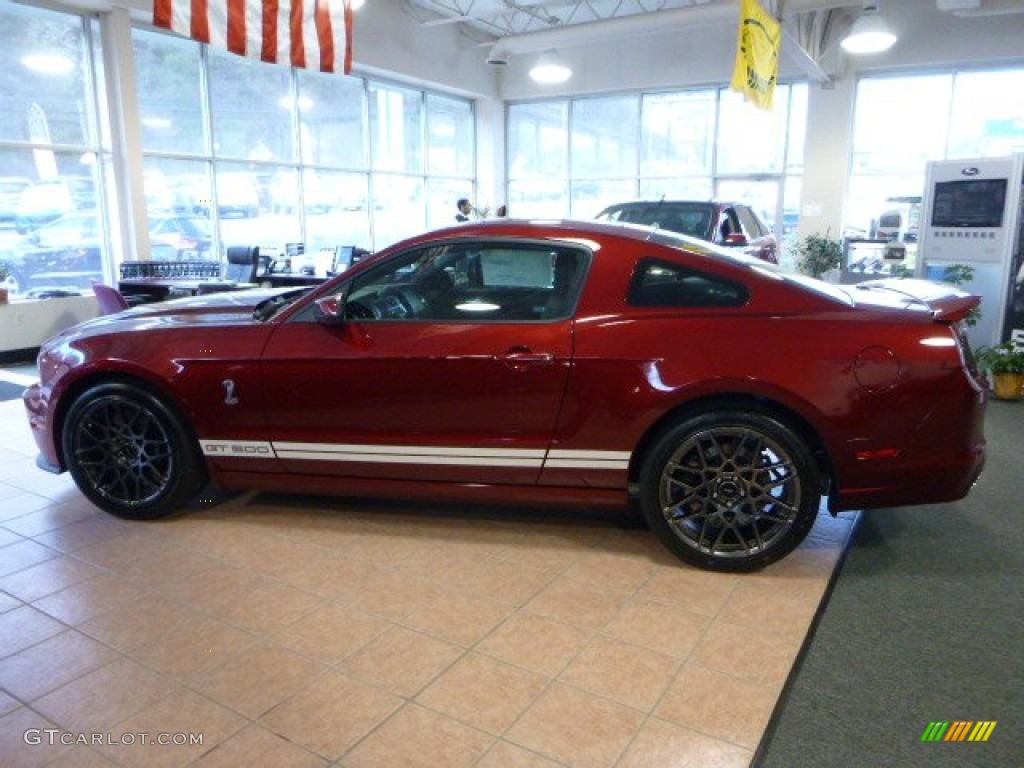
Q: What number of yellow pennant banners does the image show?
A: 1